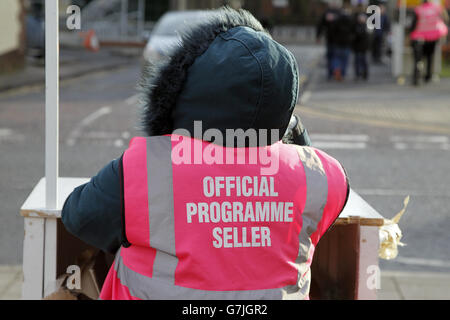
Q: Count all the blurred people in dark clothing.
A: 4